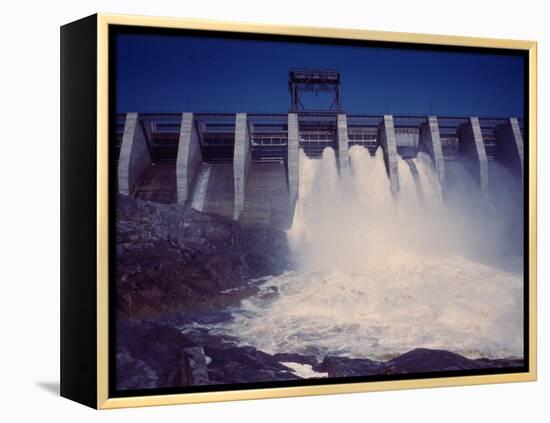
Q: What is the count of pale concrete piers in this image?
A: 9